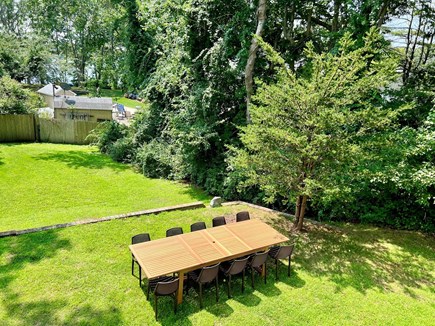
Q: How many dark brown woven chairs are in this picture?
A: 10